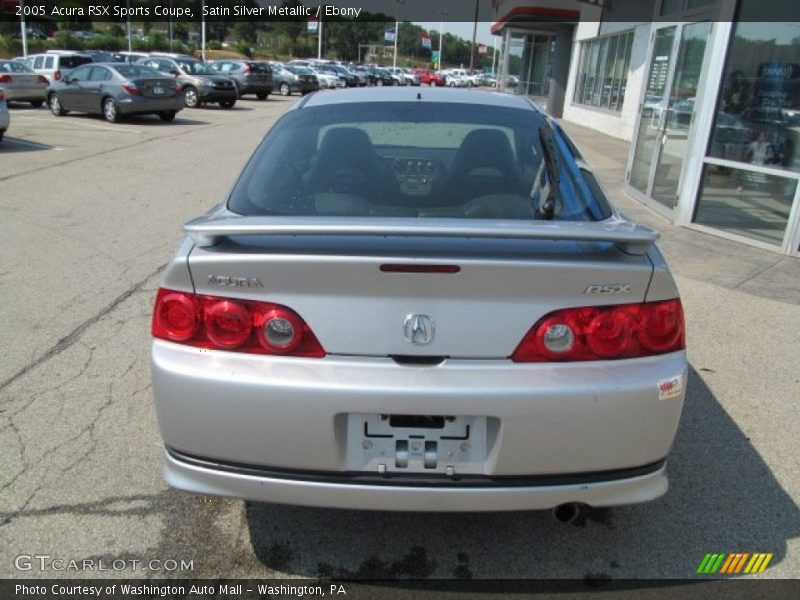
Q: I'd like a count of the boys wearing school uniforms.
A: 0